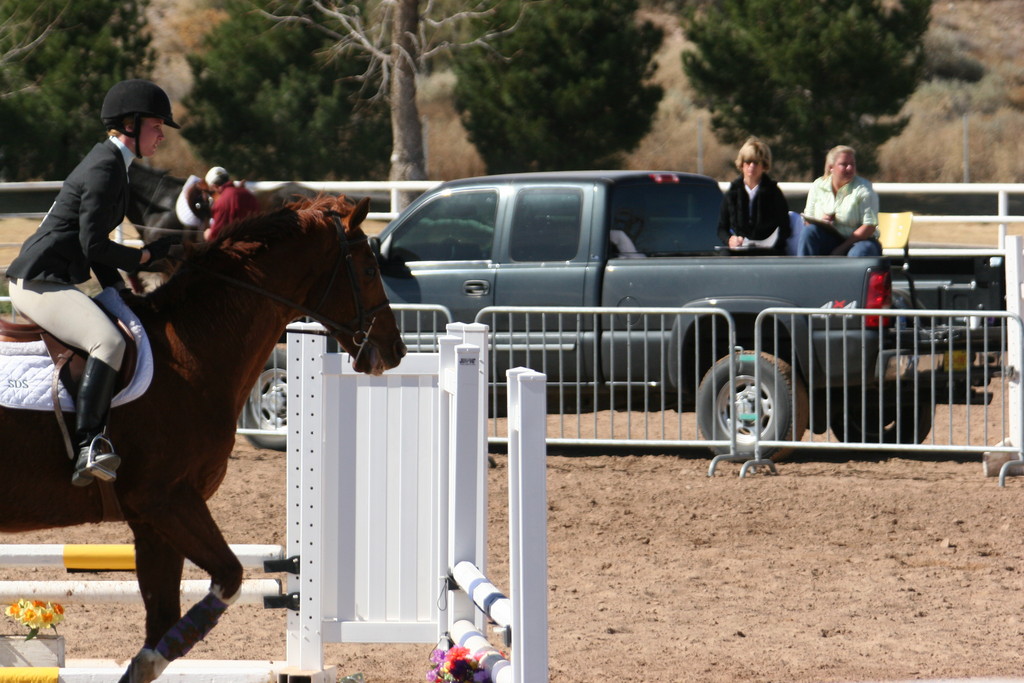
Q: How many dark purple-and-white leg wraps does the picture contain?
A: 1